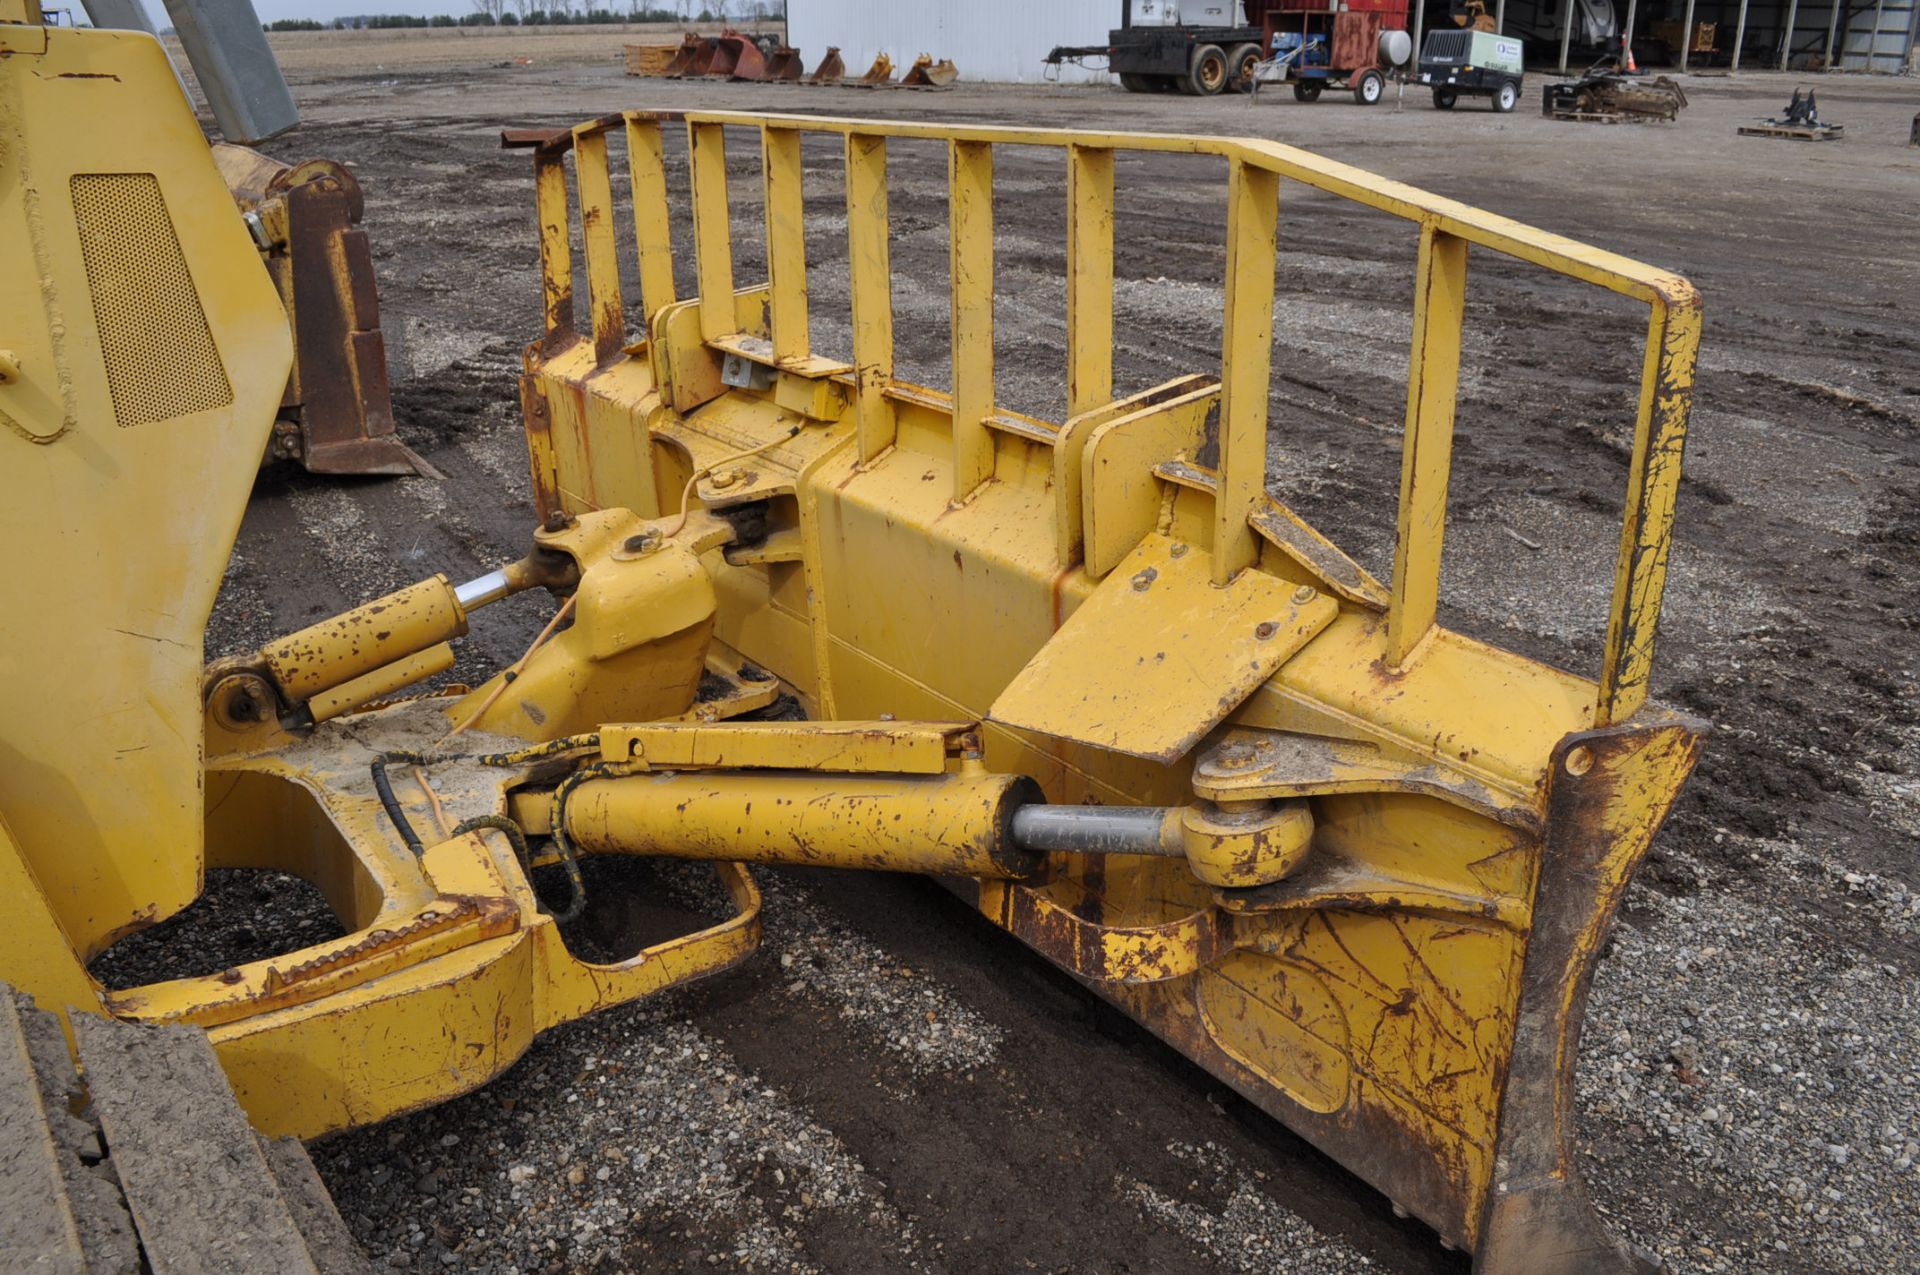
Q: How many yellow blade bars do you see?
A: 11